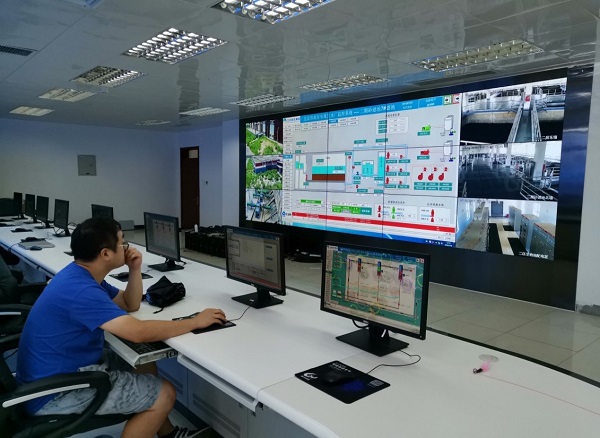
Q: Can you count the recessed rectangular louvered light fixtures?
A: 10